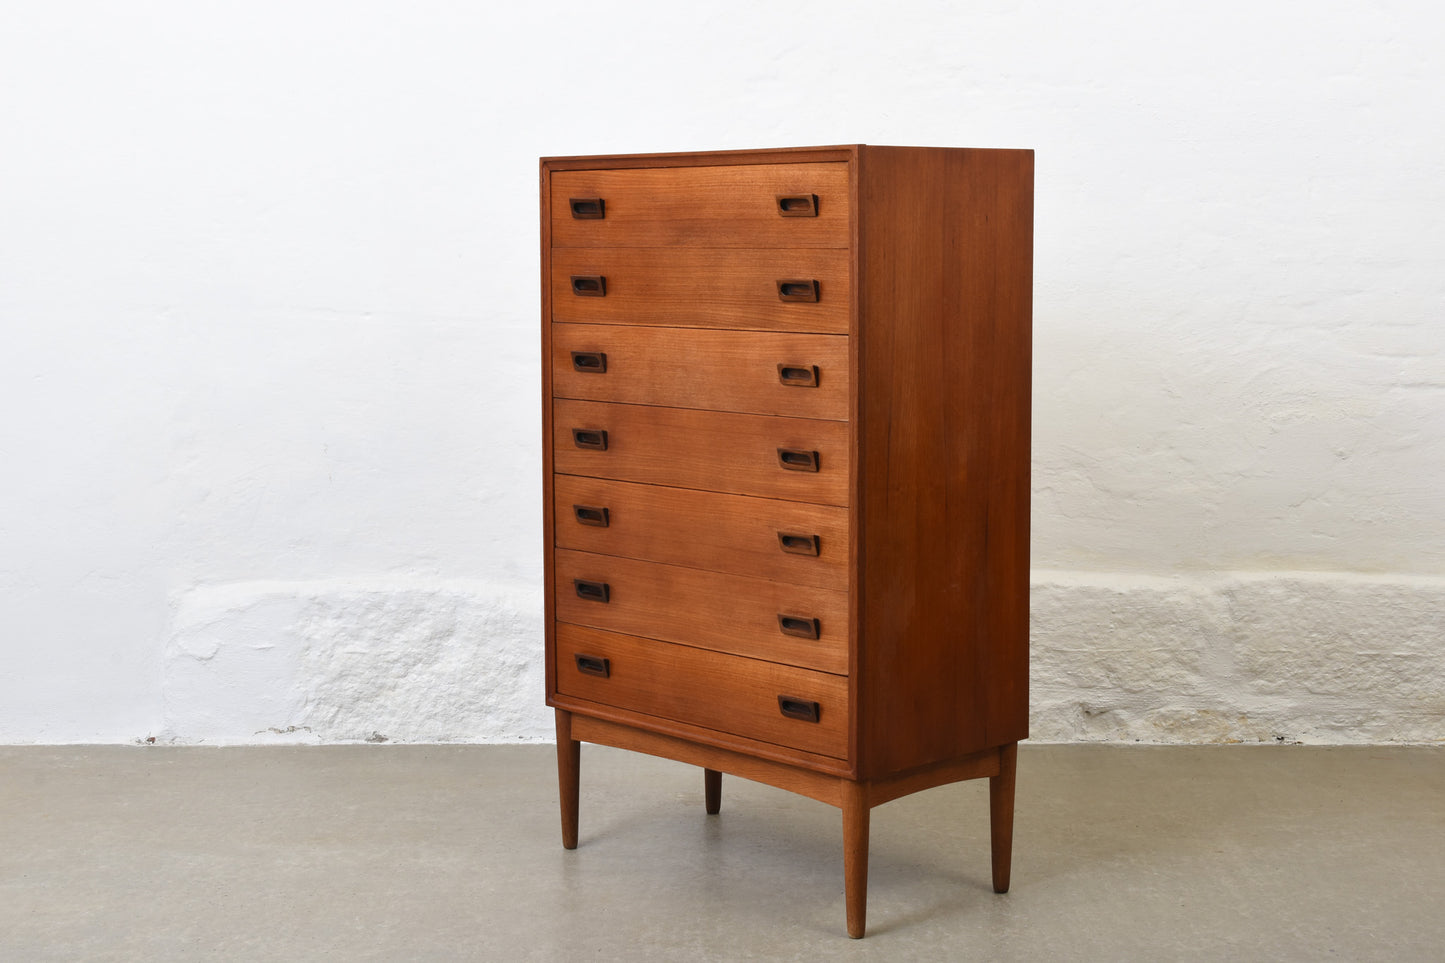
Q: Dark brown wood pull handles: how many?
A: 14